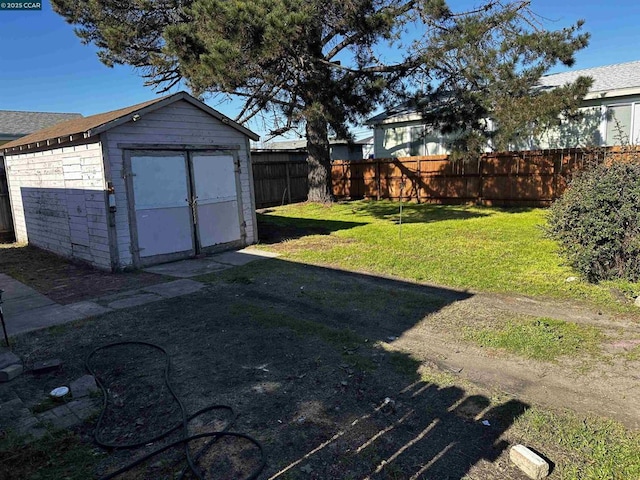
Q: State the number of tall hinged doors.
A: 2